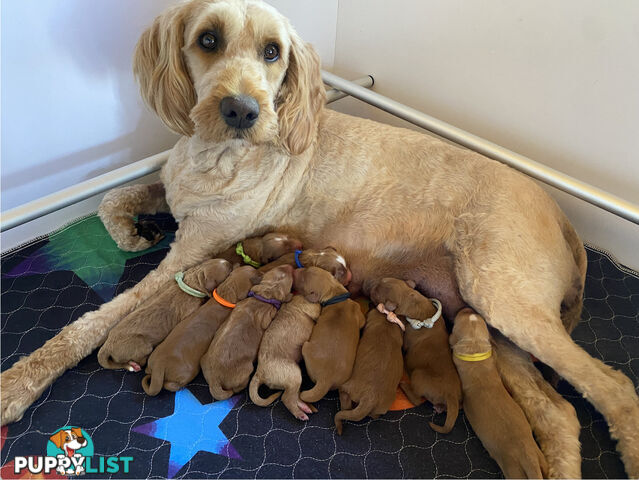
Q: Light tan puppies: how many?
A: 1